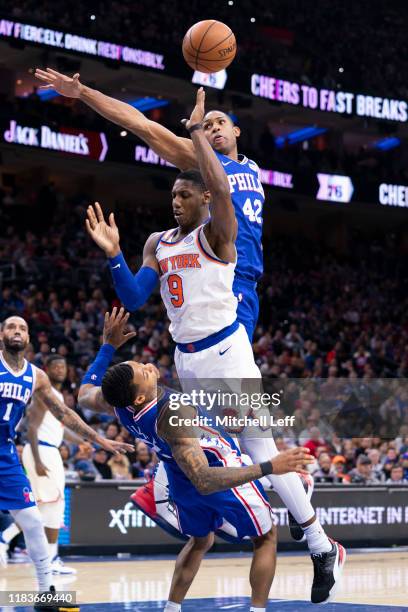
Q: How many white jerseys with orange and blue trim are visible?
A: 2